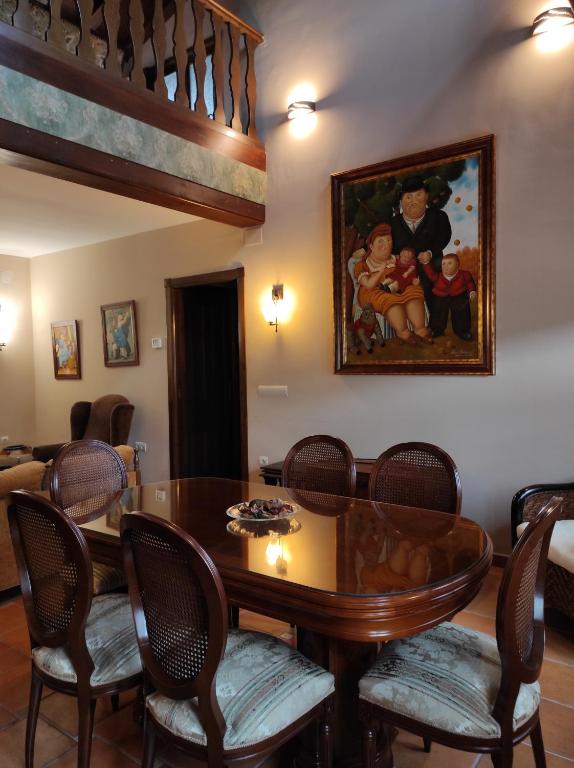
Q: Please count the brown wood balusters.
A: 11